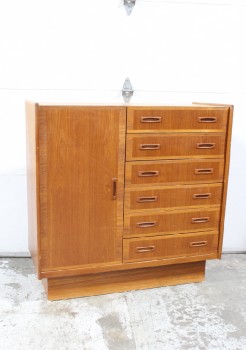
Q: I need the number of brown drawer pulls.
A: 12